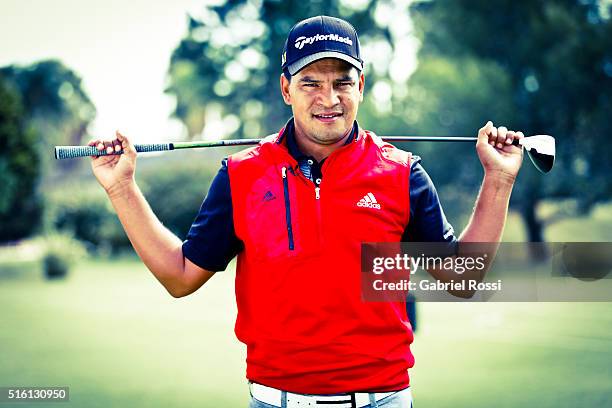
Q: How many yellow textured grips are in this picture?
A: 0